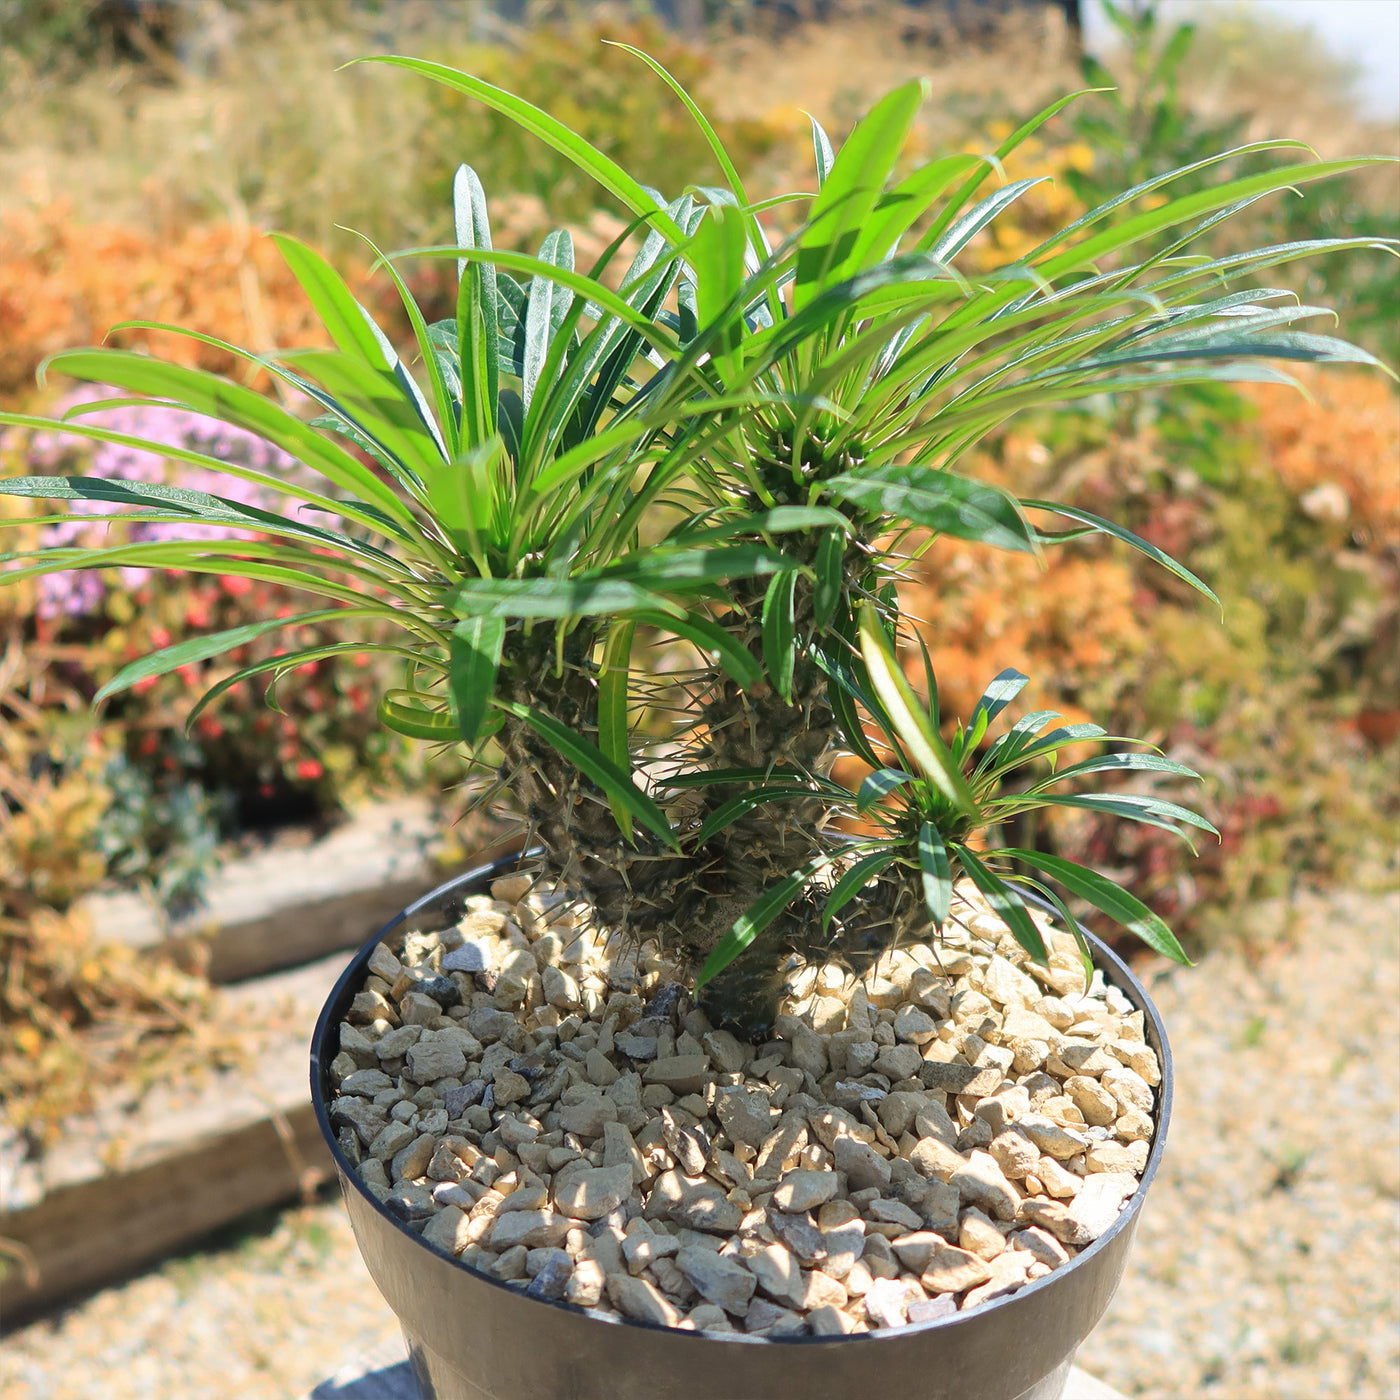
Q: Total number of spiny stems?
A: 3